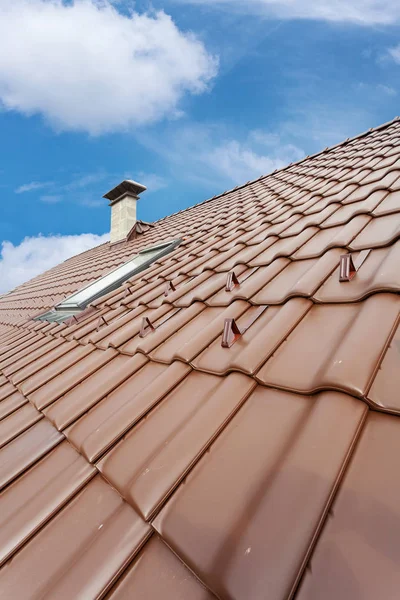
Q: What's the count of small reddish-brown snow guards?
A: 8